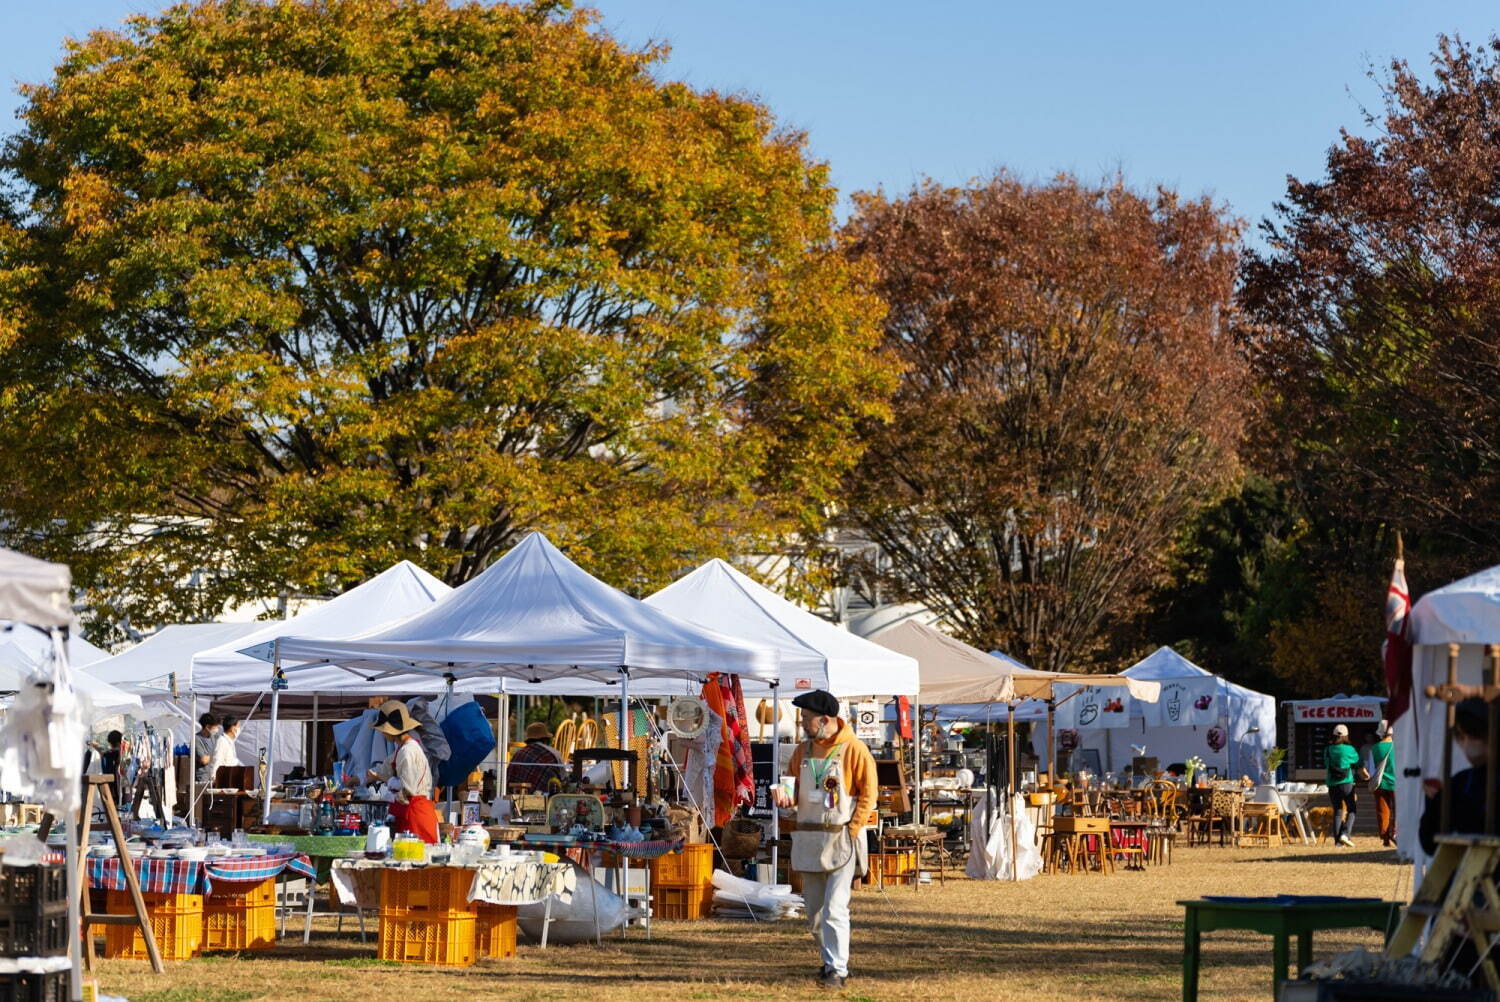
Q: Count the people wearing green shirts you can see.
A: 2